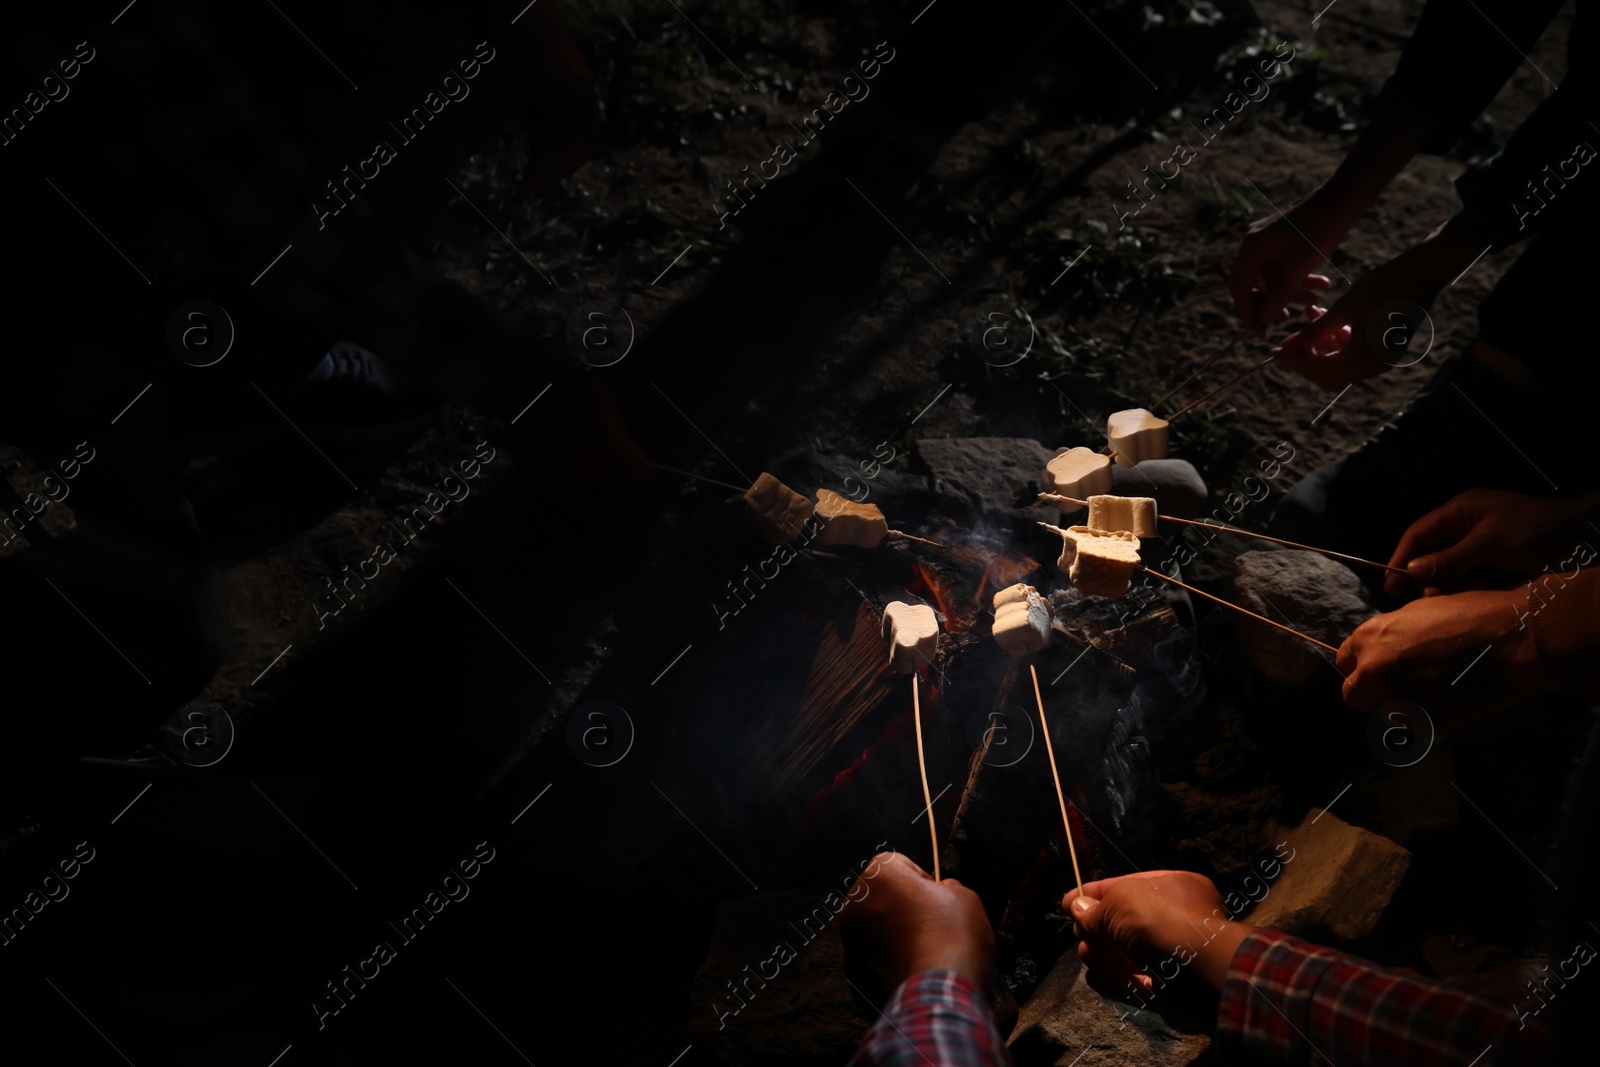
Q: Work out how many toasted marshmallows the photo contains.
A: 8